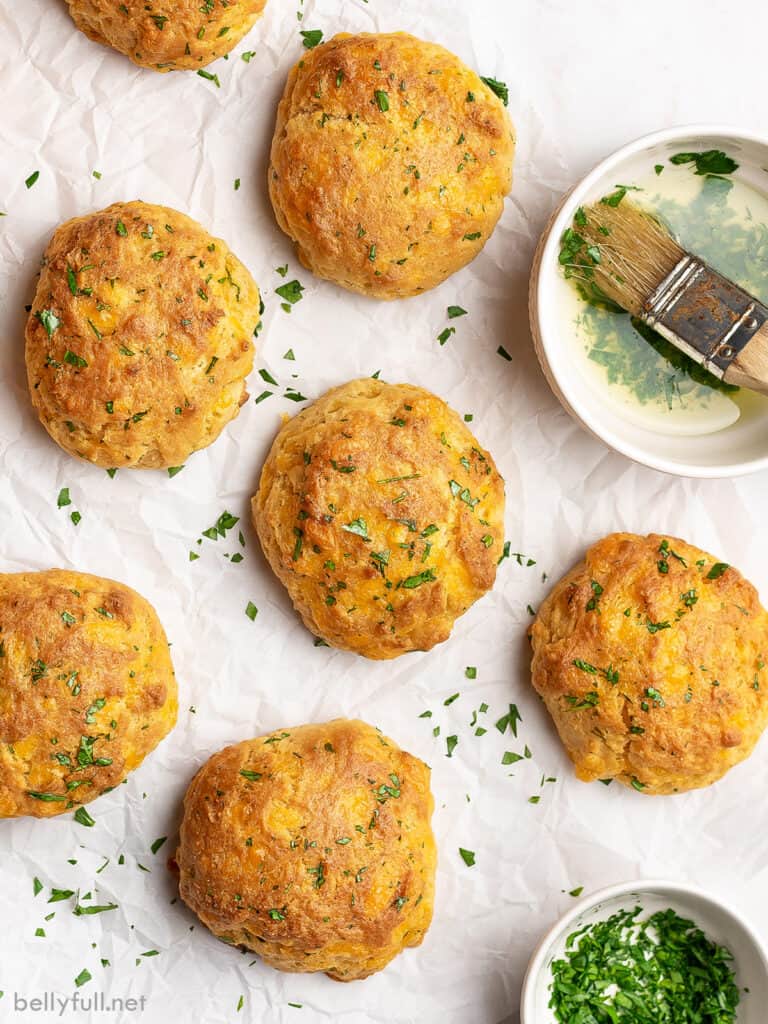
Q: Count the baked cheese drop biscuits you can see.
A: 7